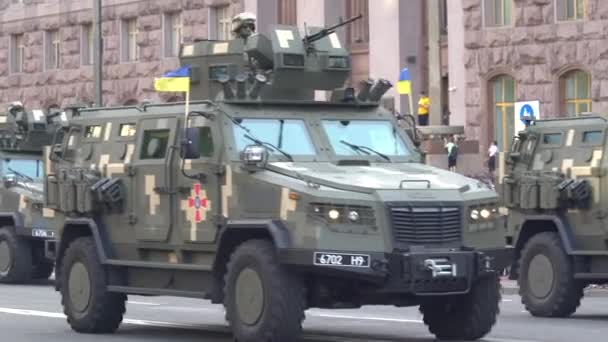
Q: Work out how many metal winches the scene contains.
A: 1